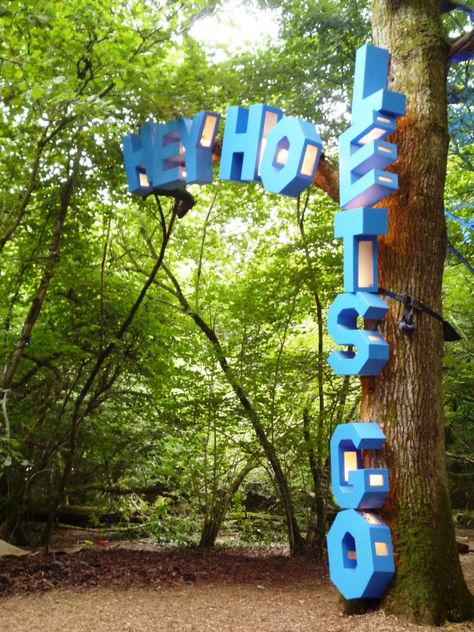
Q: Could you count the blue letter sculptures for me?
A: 11